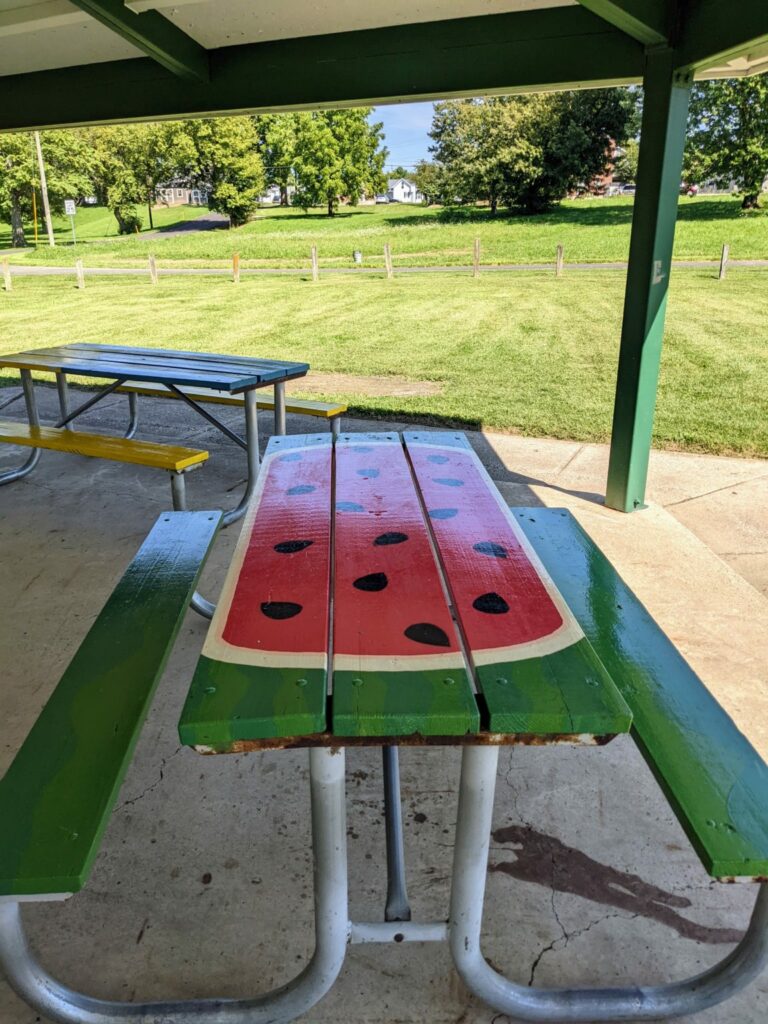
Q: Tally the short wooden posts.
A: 9